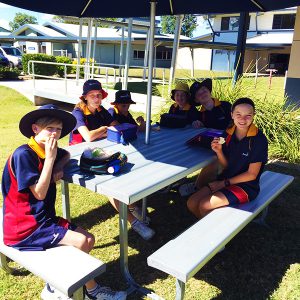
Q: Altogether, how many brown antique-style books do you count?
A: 0